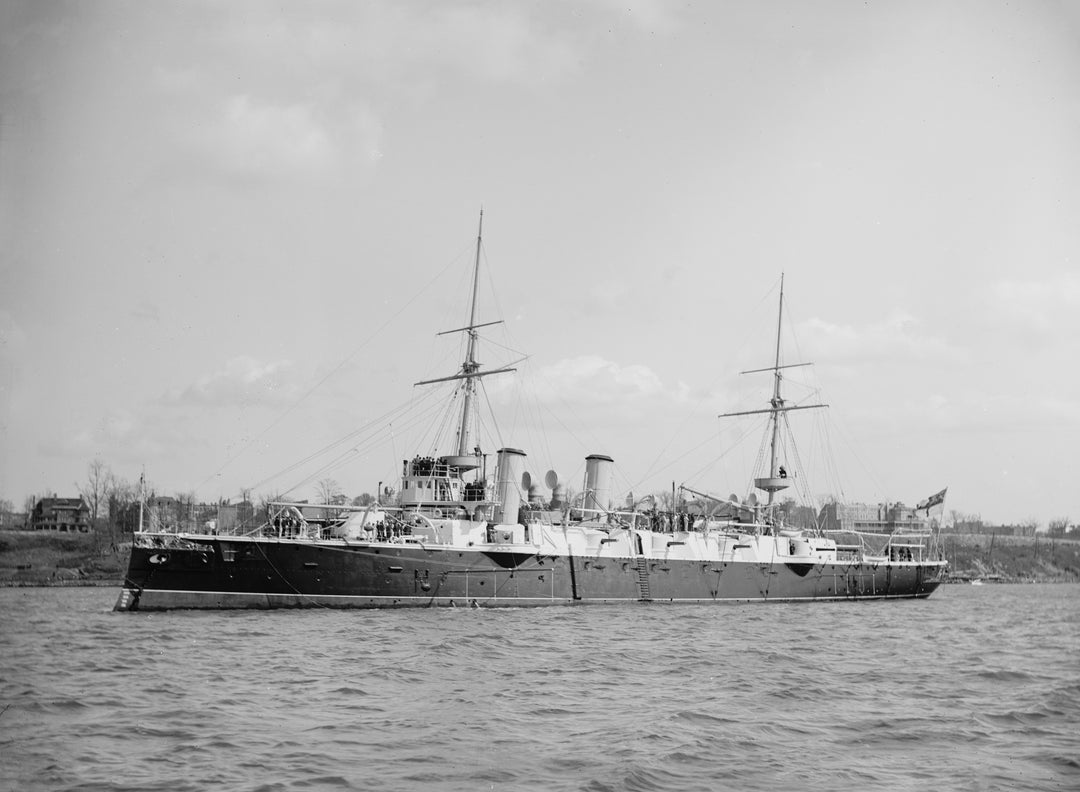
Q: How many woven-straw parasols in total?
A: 0